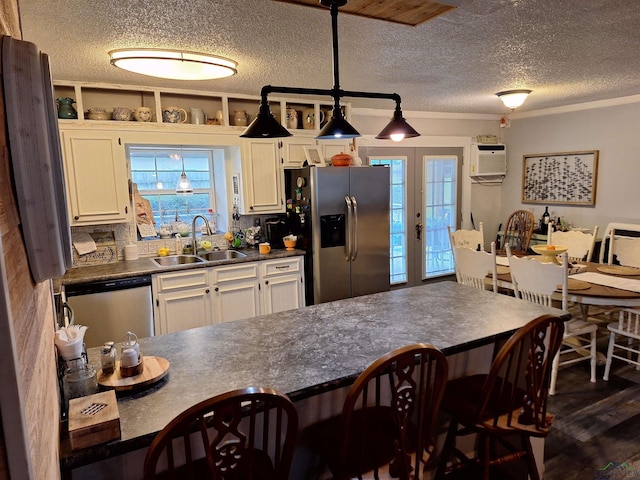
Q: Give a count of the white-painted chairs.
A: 6